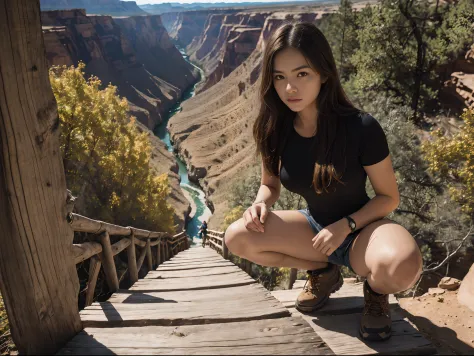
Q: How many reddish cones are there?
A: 0